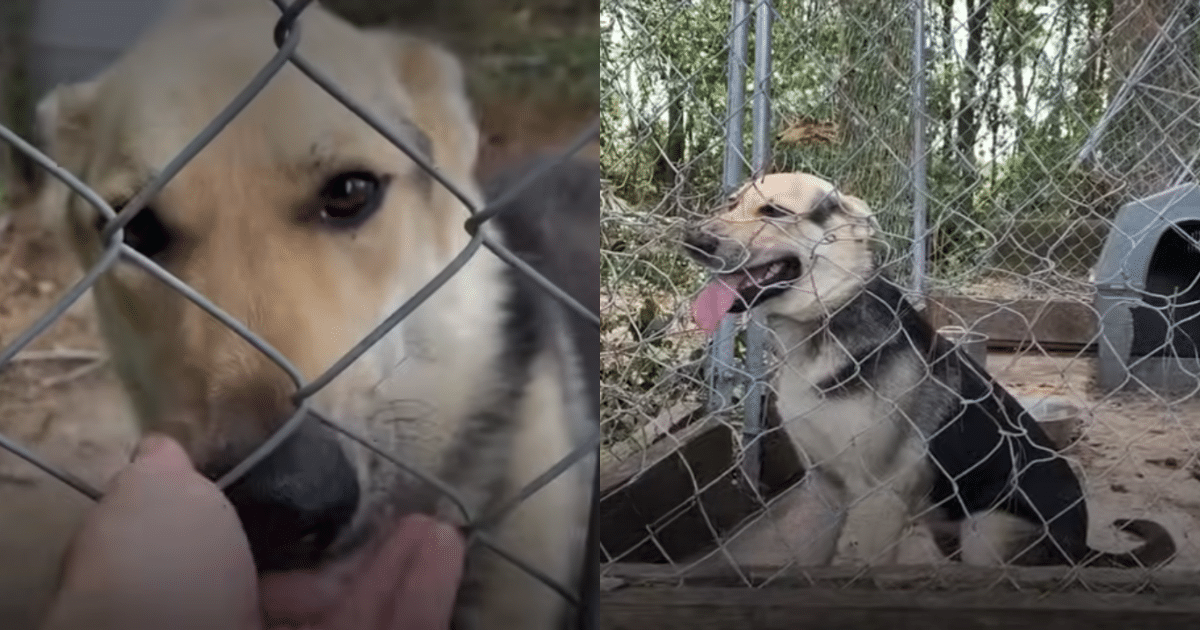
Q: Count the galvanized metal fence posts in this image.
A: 3